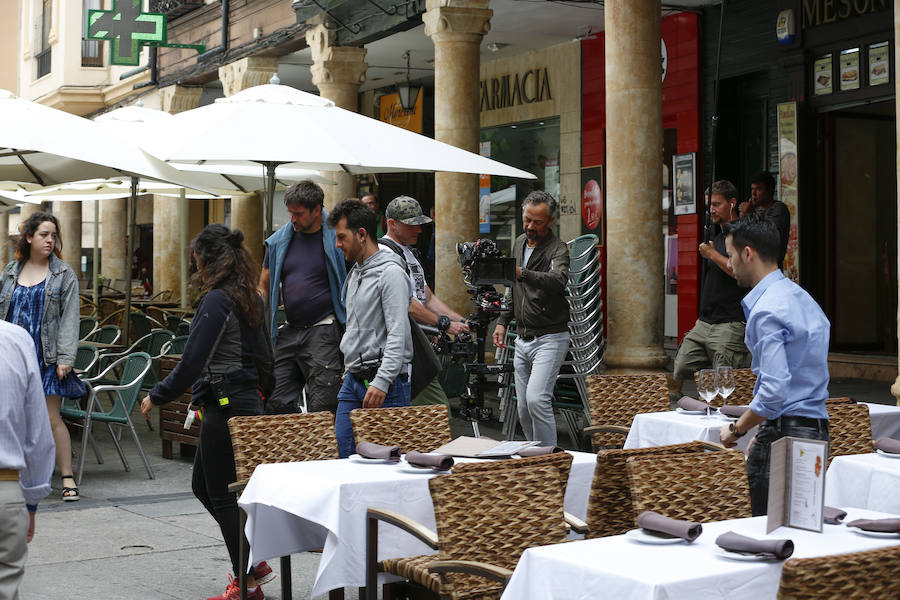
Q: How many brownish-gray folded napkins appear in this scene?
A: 10